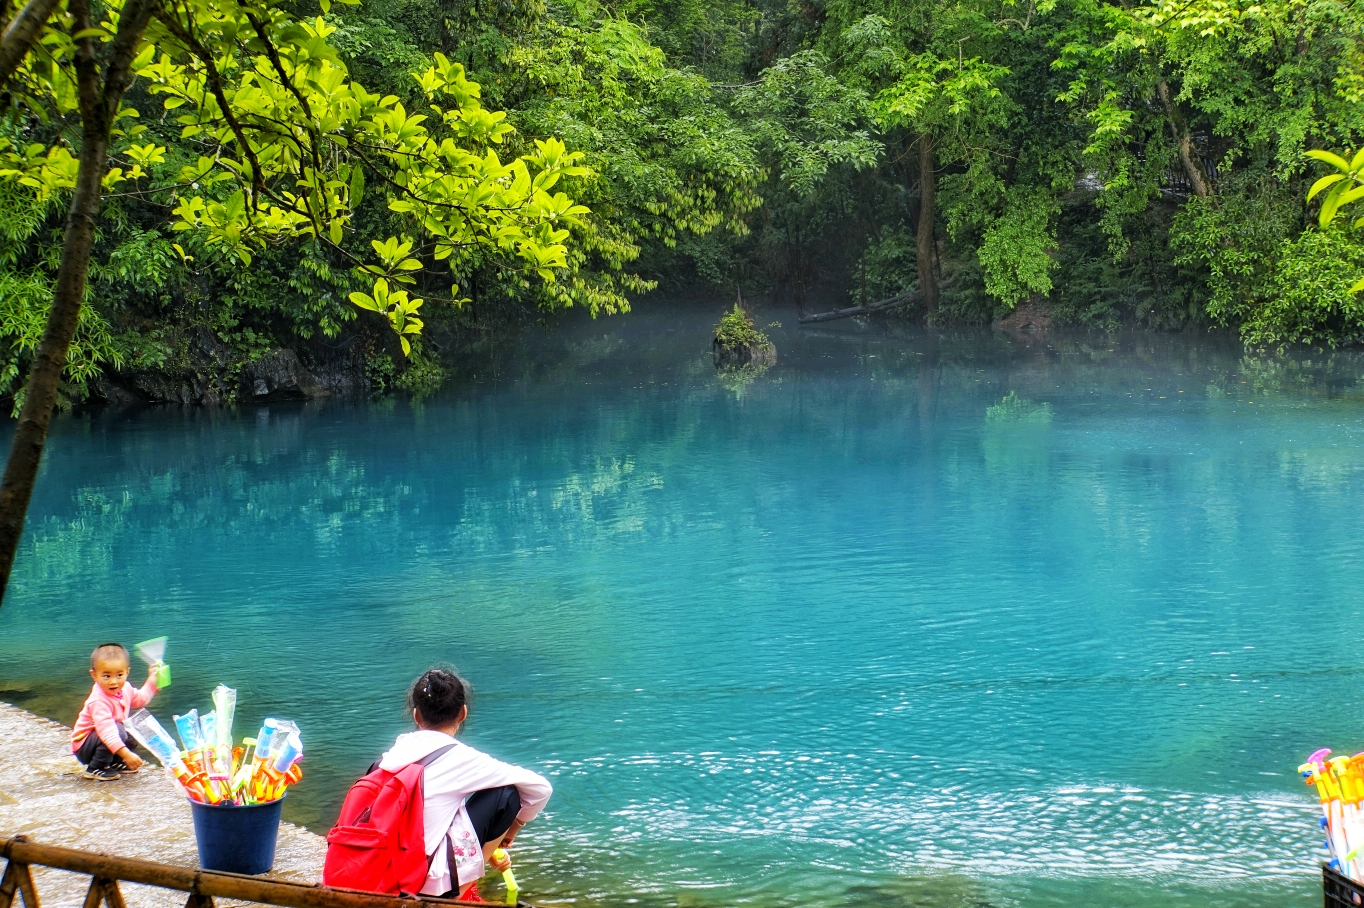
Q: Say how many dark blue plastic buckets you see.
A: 1